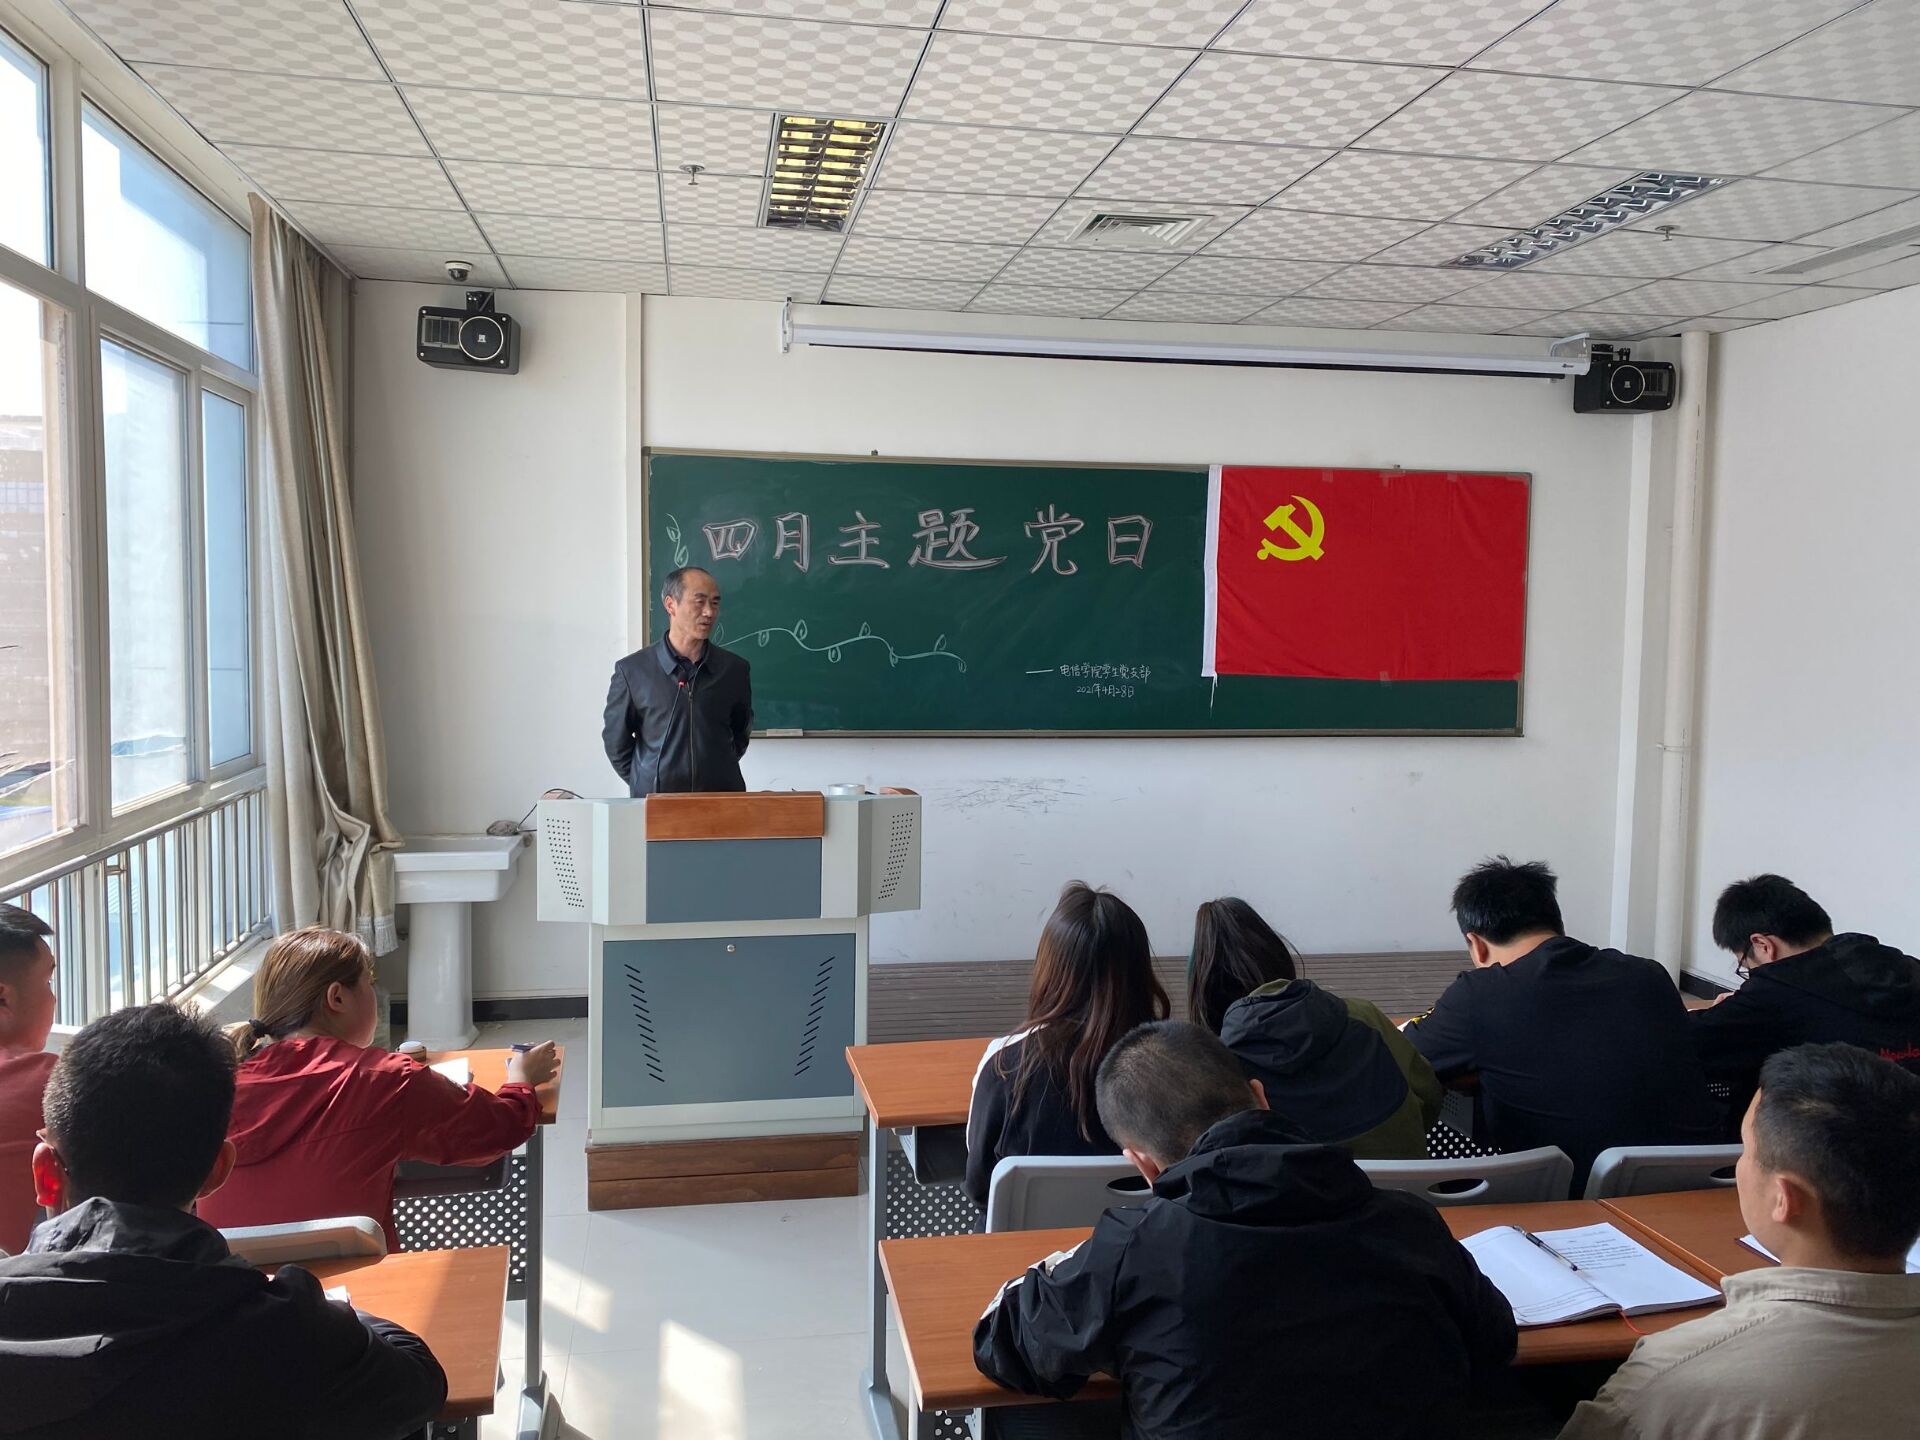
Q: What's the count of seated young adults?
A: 9